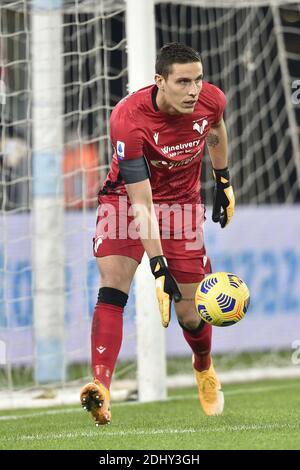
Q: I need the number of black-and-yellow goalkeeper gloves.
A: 2